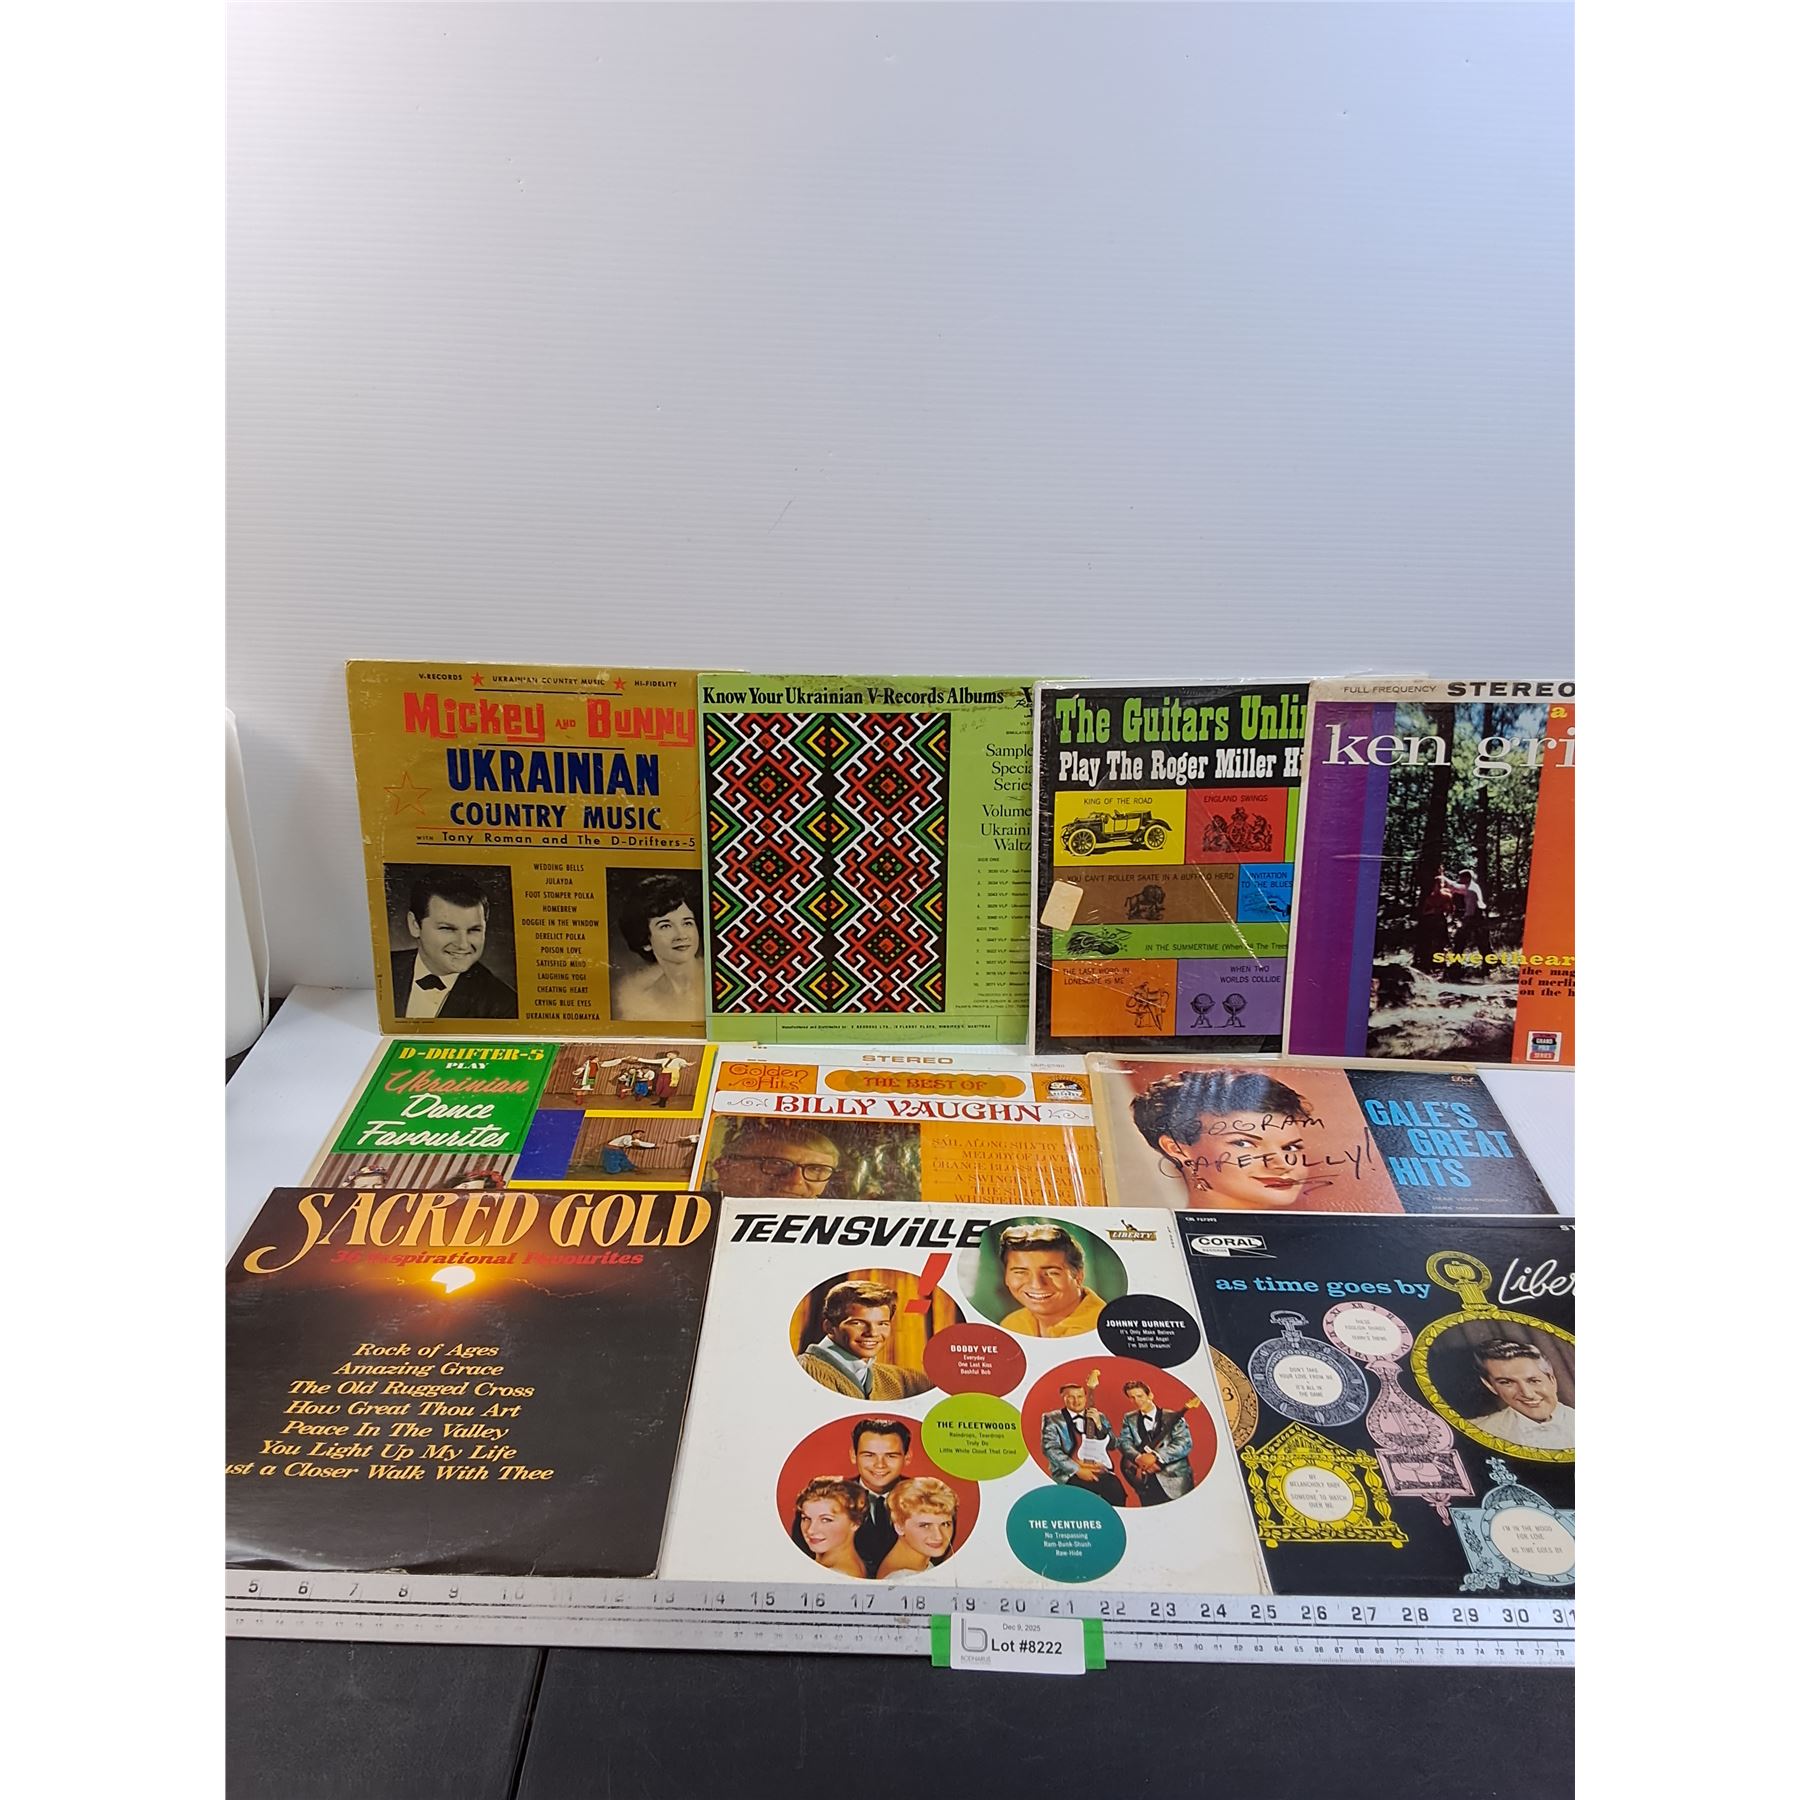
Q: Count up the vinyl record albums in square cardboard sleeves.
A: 10